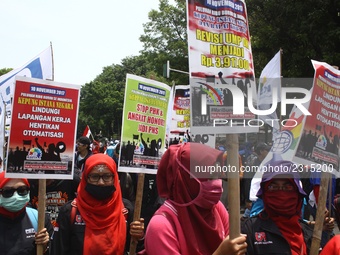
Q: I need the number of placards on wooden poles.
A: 4